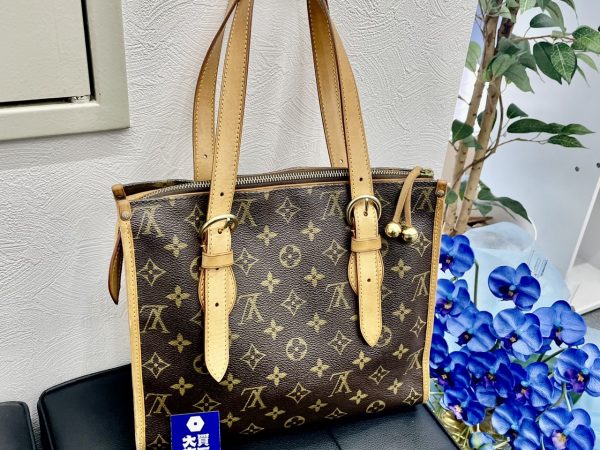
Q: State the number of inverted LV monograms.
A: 12